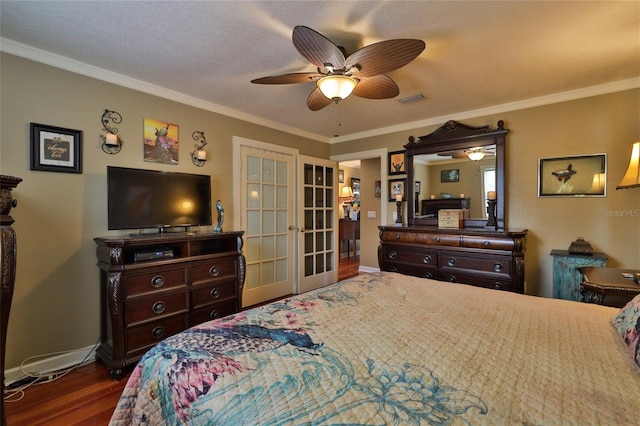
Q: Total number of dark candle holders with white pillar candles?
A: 4